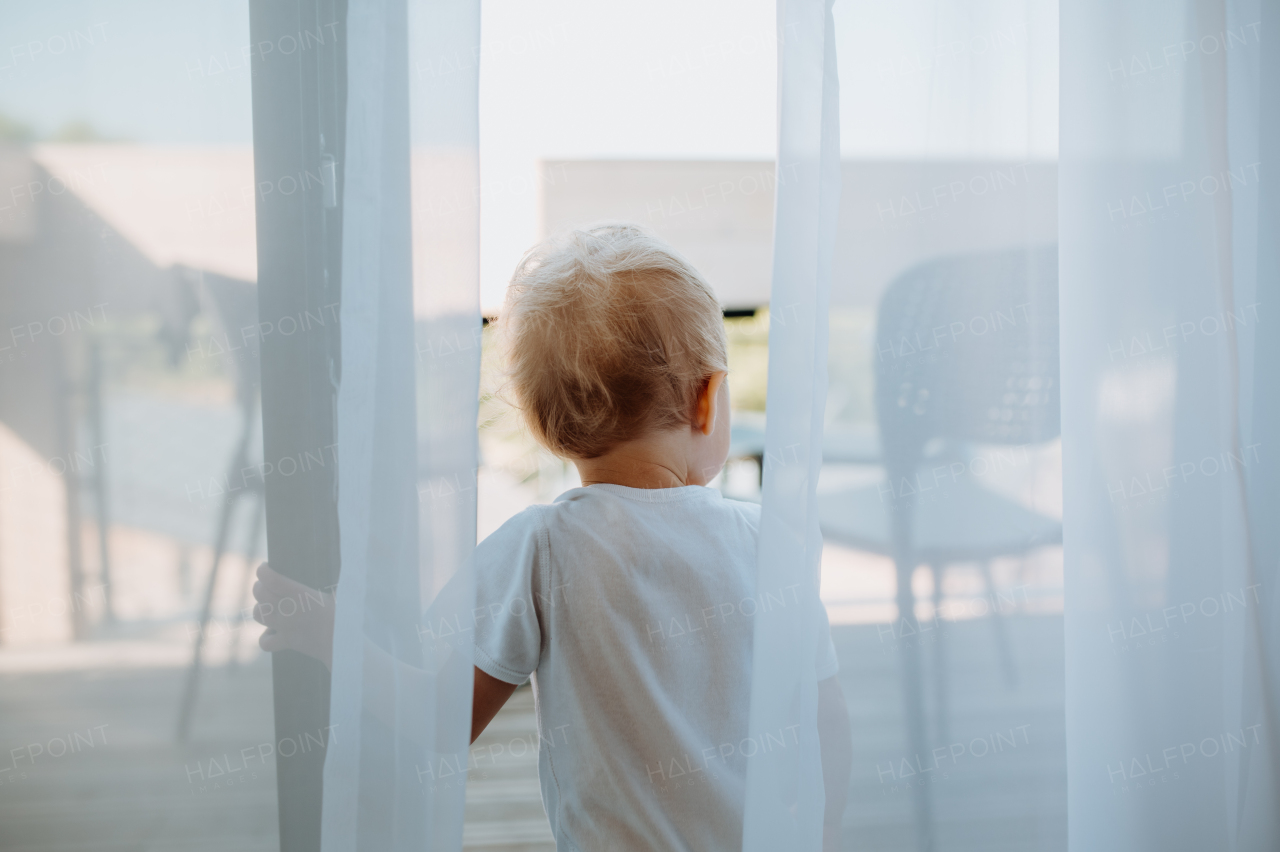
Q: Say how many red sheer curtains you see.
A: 0